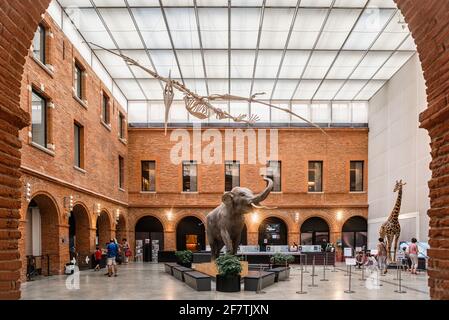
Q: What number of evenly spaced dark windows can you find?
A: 6